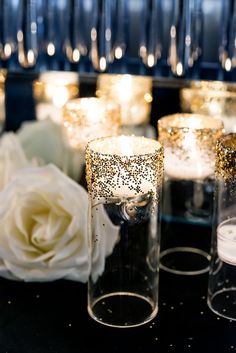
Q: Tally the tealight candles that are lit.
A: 6